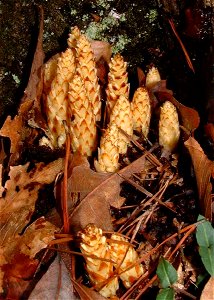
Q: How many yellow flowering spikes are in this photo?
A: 12